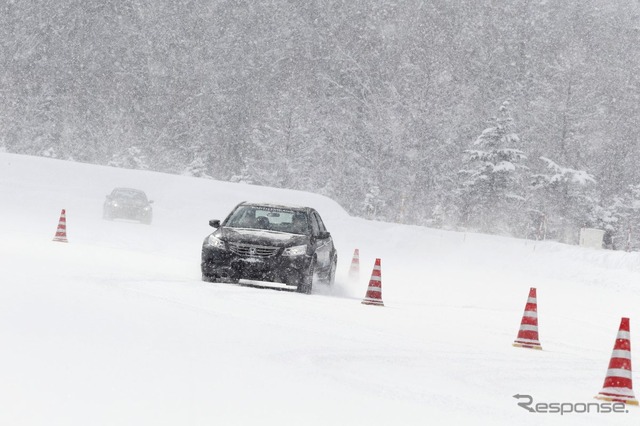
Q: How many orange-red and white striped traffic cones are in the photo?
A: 5